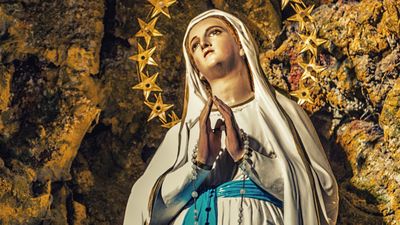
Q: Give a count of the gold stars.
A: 11